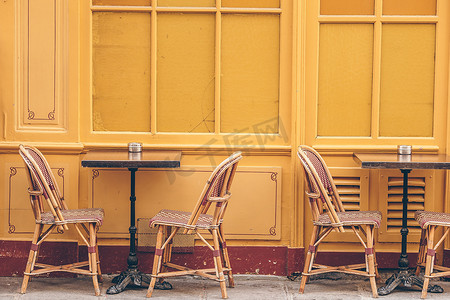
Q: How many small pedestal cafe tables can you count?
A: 2